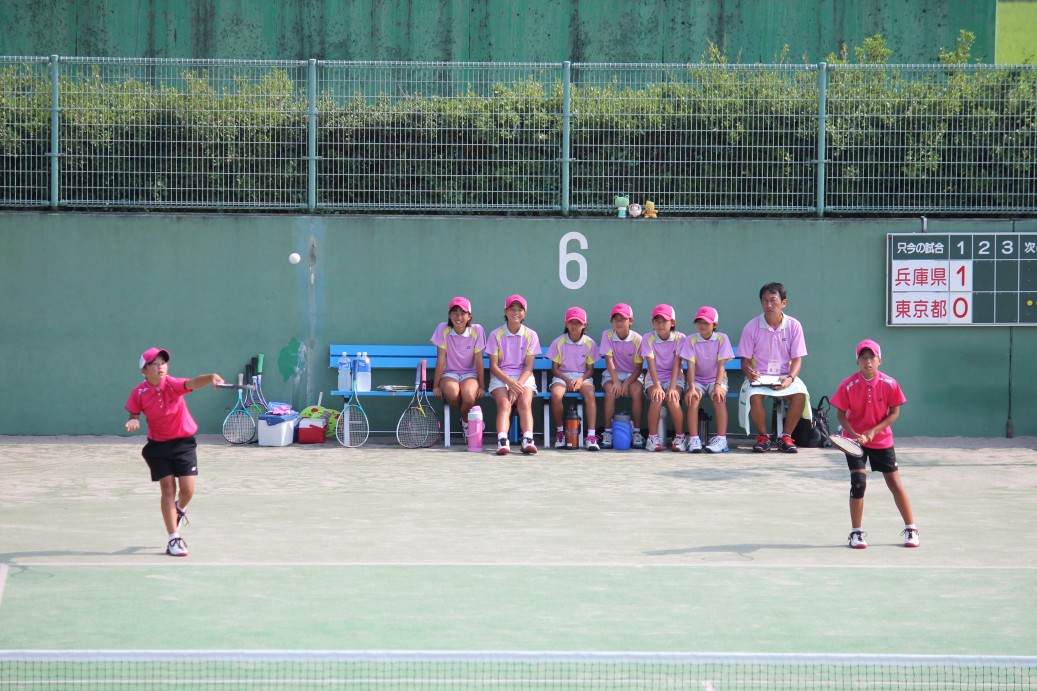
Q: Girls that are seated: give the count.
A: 6